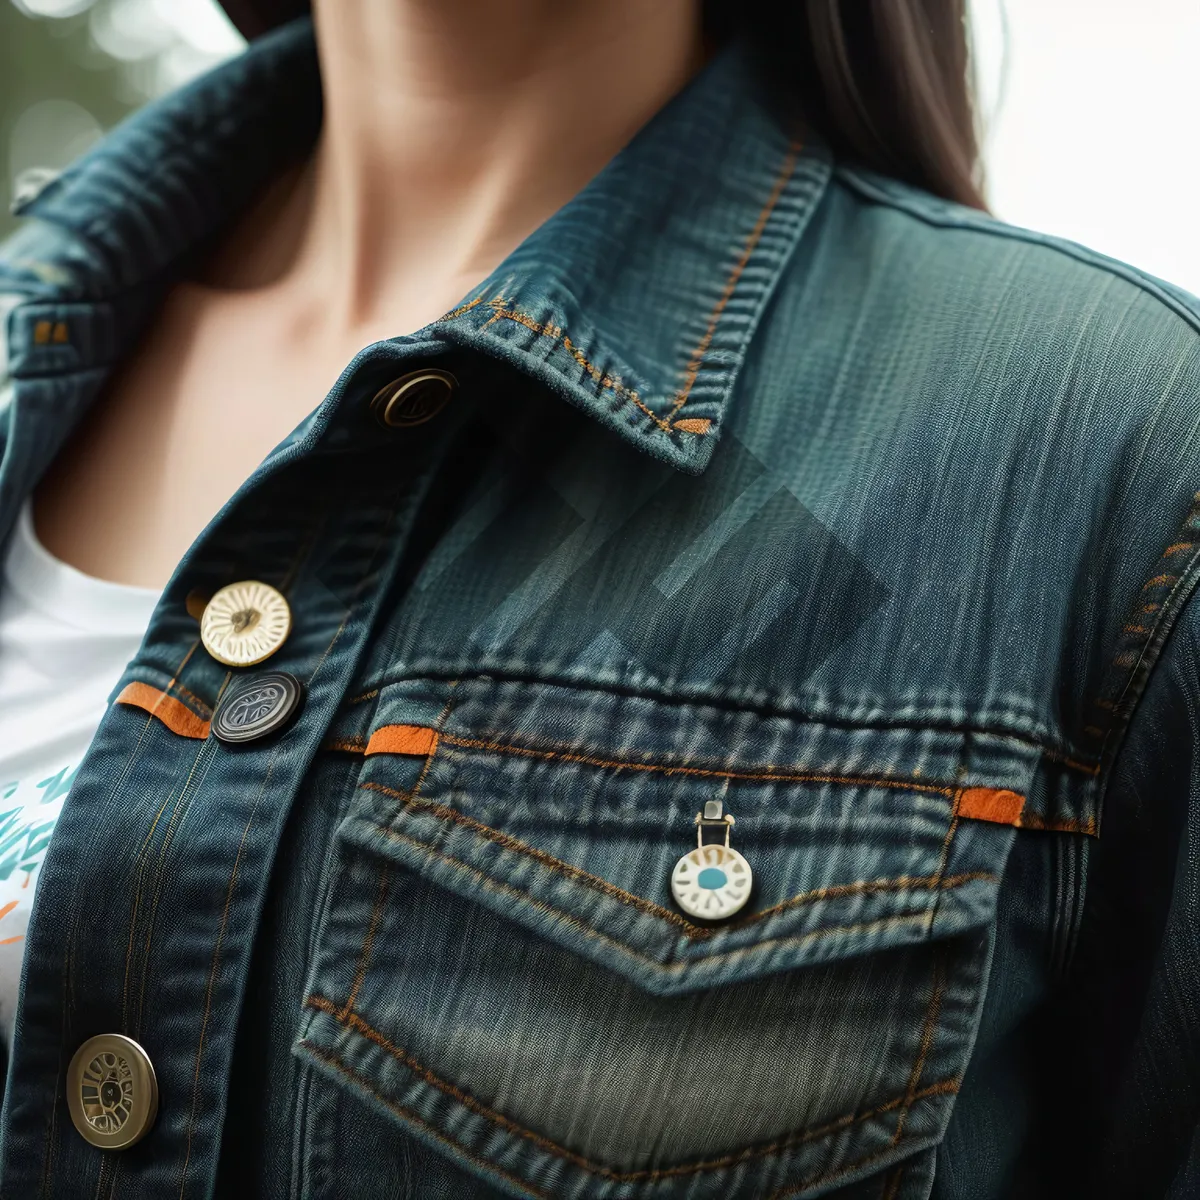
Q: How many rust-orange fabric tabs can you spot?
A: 3